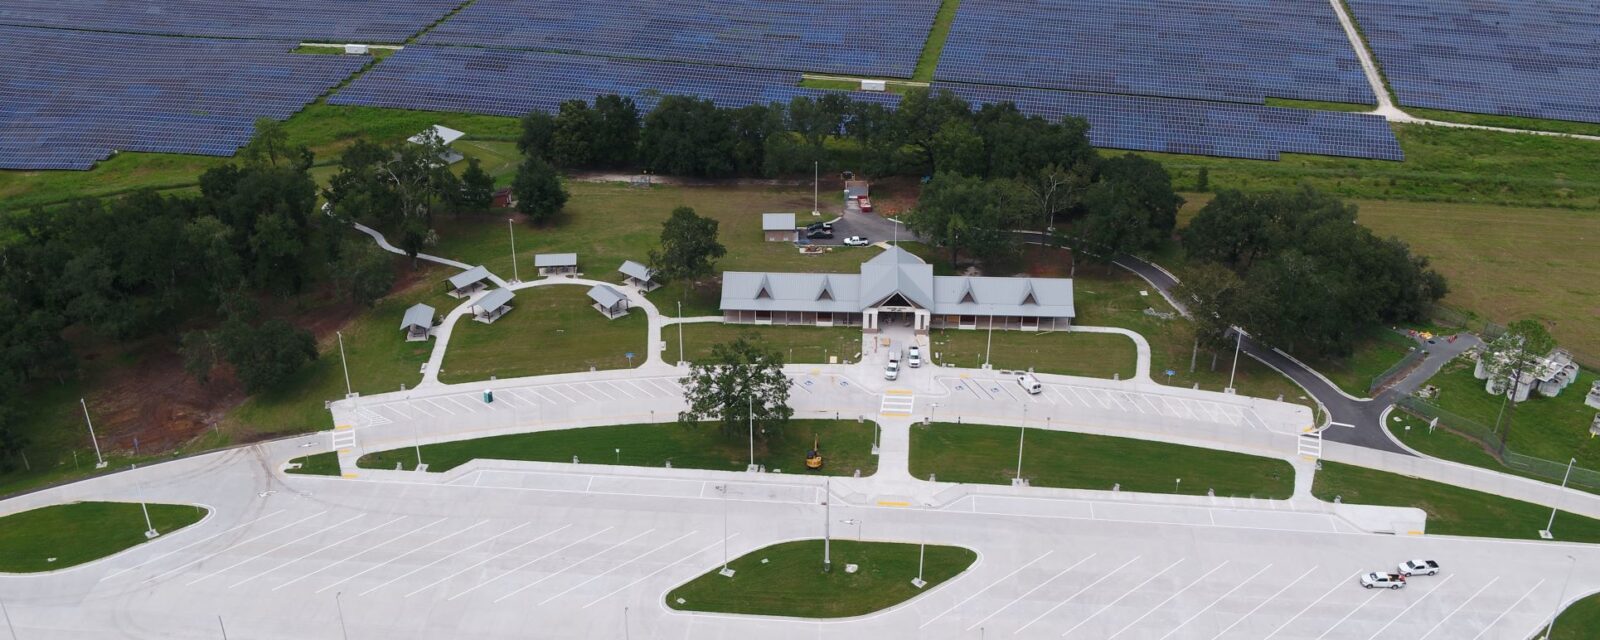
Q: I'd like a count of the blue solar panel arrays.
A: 7